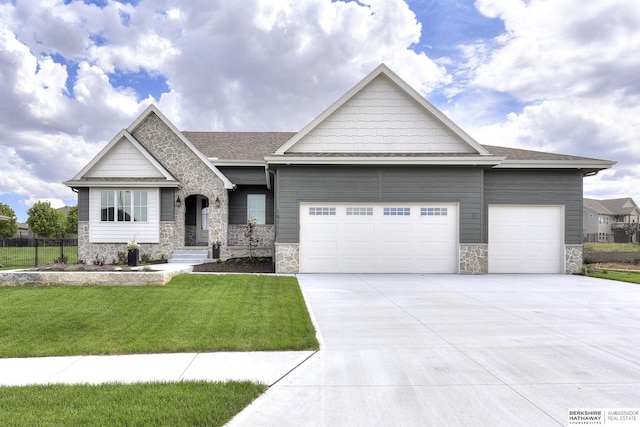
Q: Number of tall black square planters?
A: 2